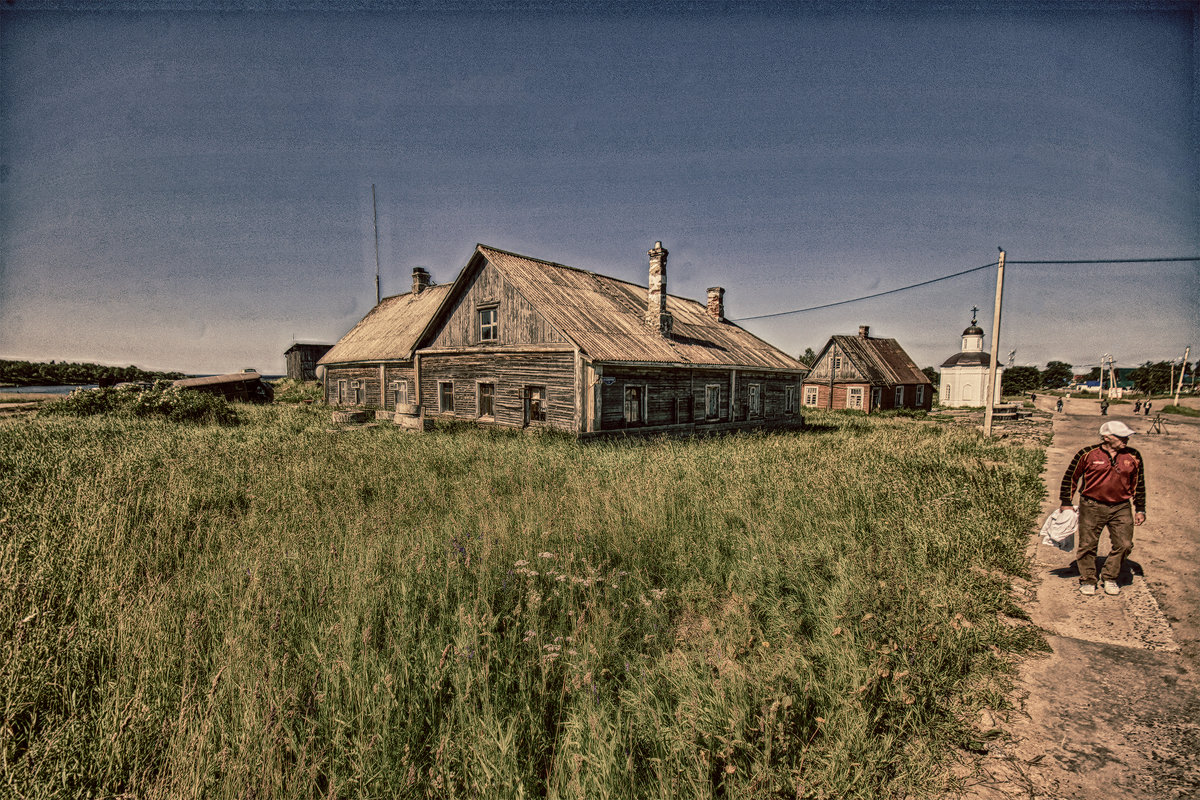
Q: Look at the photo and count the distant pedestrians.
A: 5